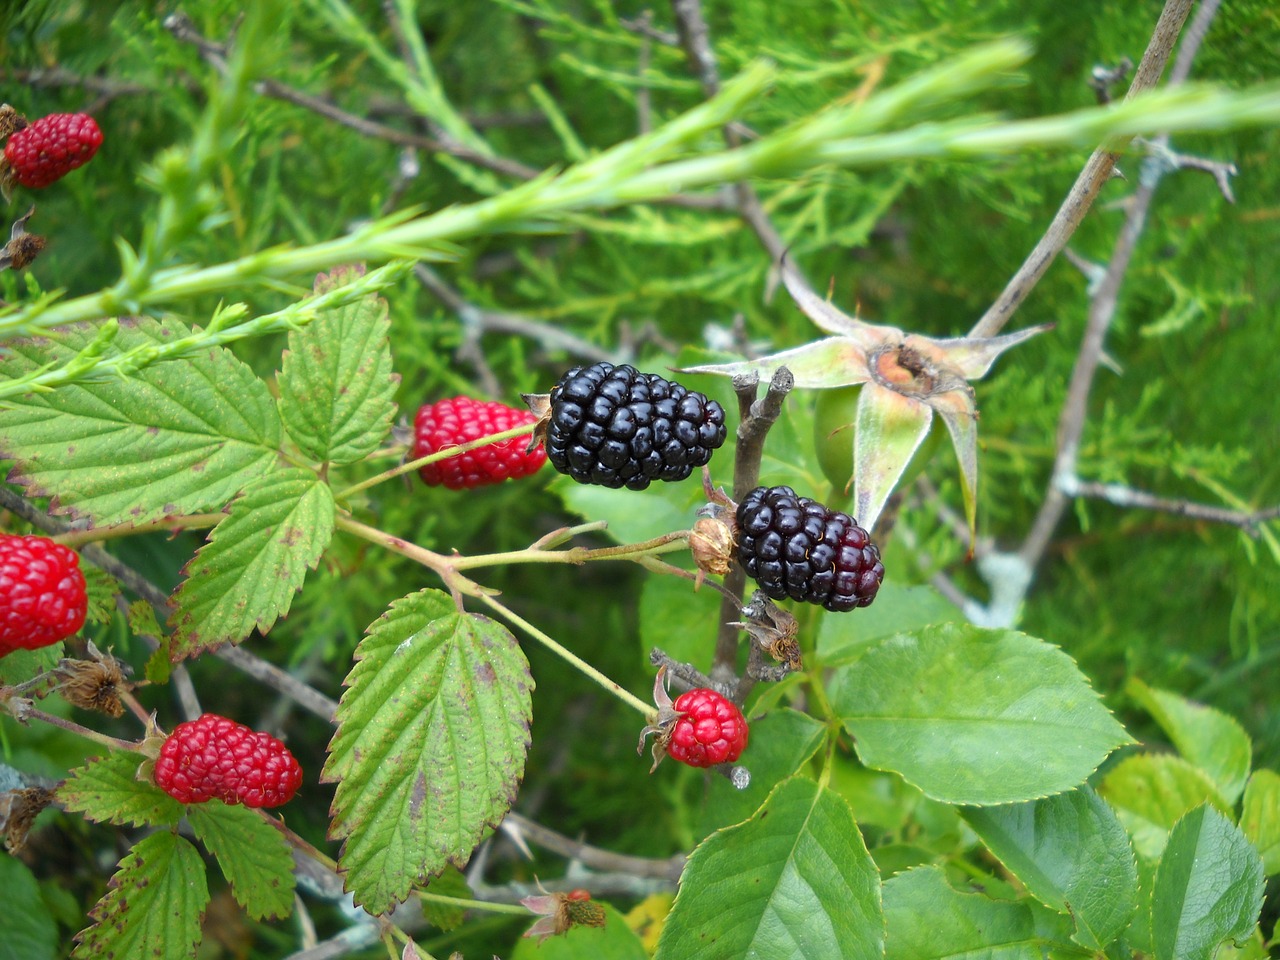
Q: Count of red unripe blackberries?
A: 5